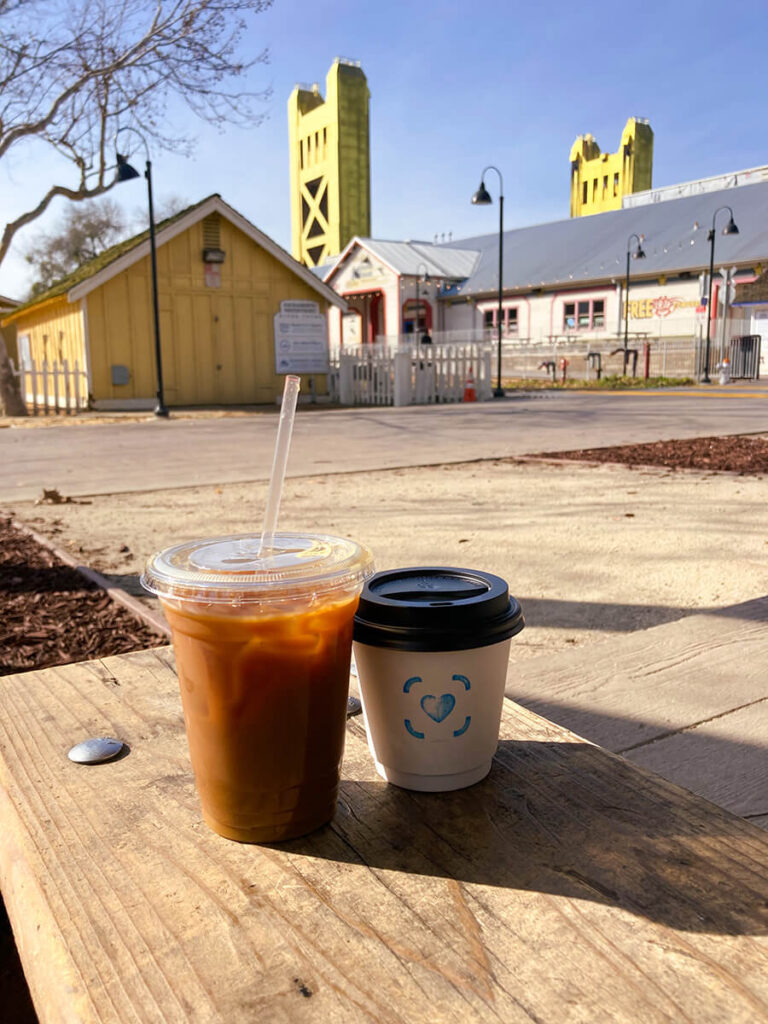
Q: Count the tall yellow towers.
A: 2